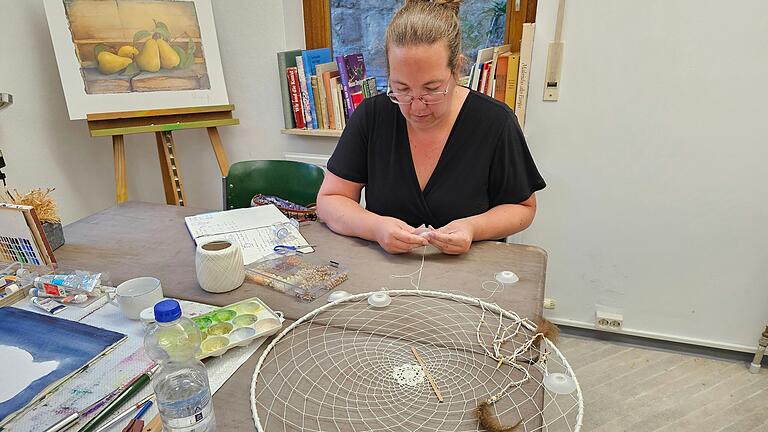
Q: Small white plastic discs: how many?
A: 4